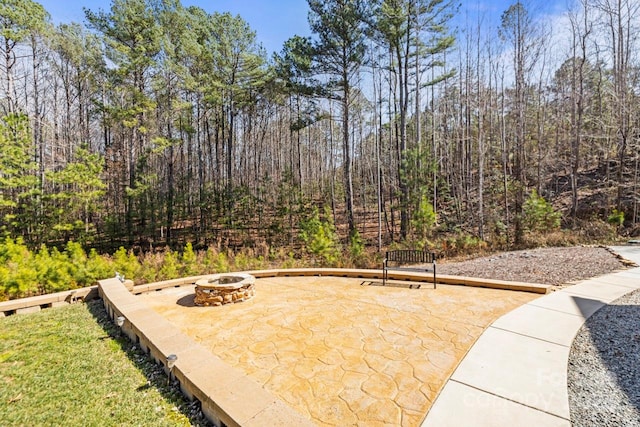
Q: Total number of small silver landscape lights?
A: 2